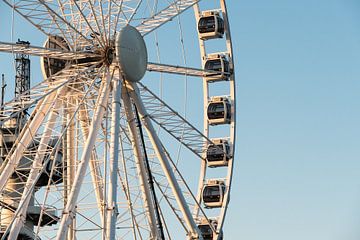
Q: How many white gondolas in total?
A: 6